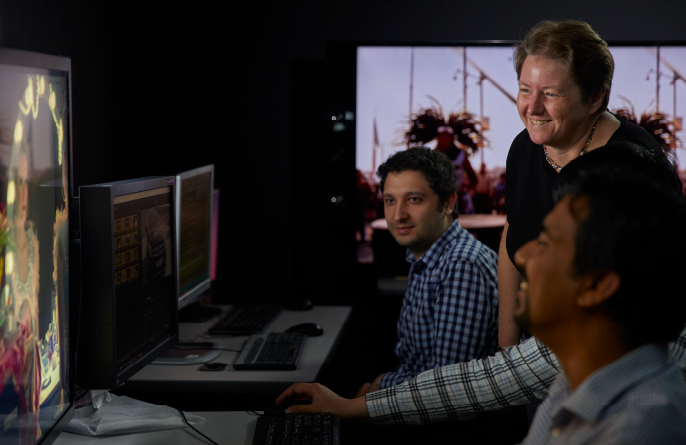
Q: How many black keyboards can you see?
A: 3